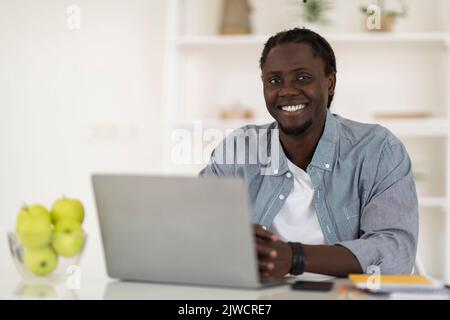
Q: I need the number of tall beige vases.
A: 1